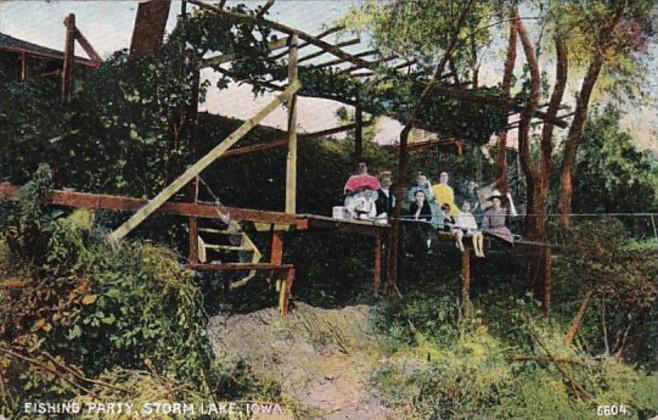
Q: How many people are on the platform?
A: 10